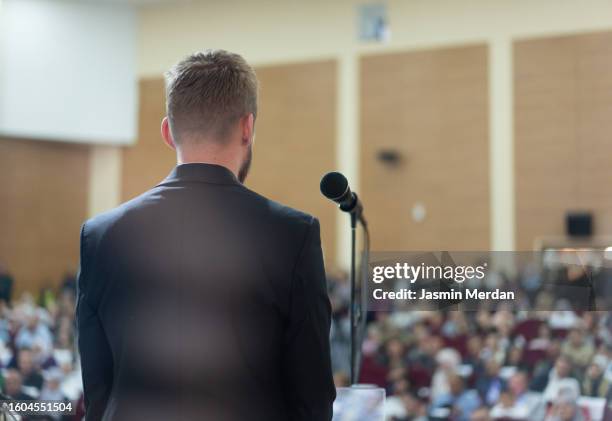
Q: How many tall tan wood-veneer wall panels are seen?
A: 4